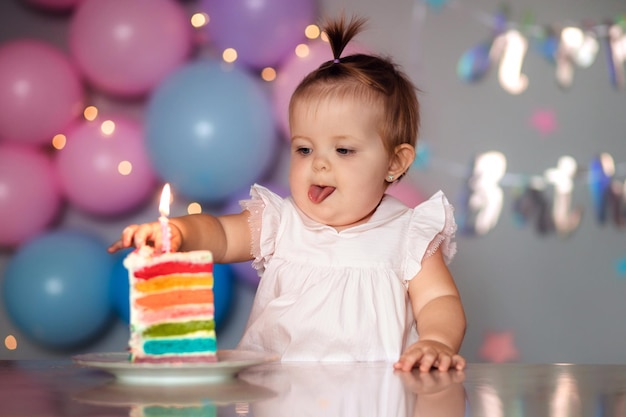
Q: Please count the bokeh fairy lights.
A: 12